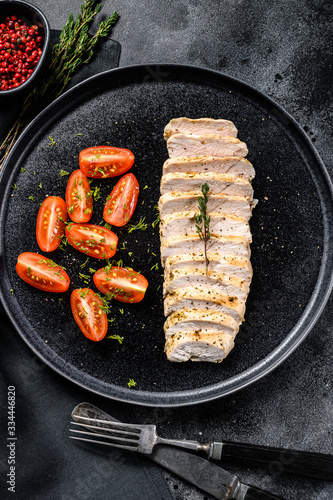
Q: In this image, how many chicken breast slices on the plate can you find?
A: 12